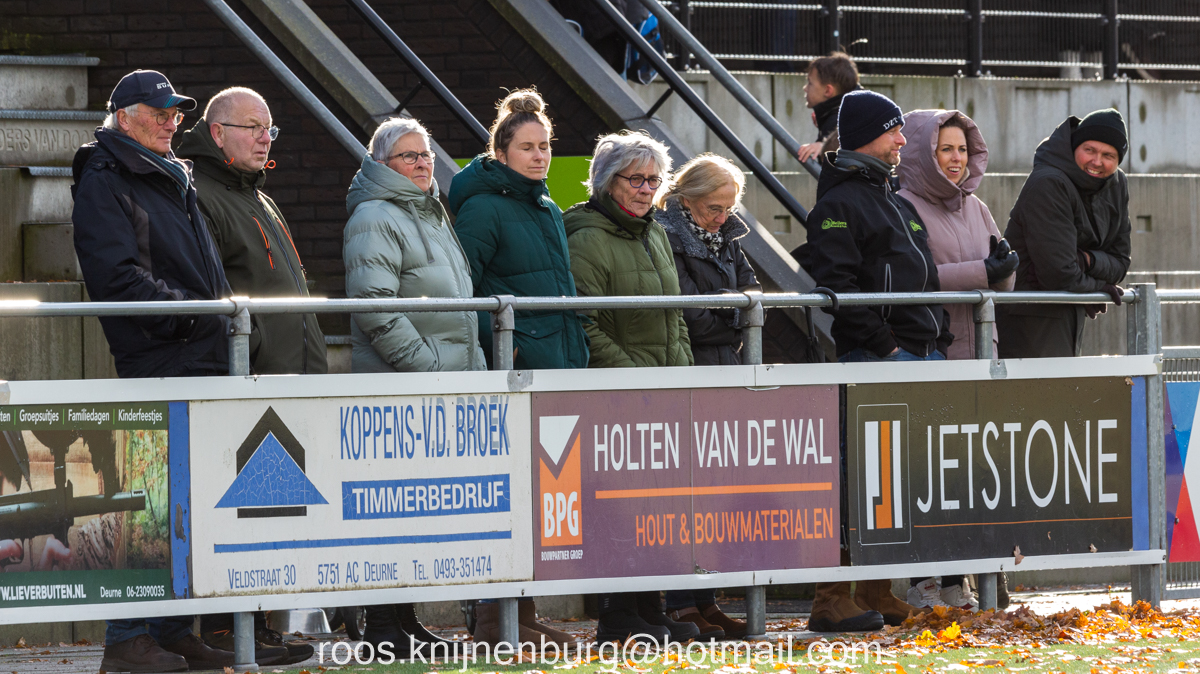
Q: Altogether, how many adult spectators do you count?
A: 9